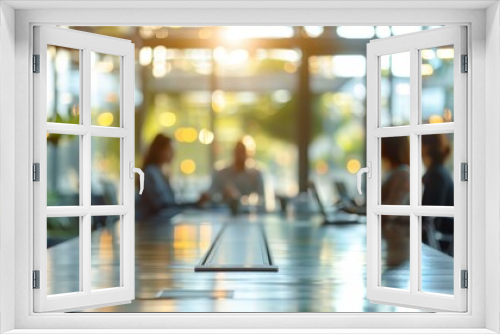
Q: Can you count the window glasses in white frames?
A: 12